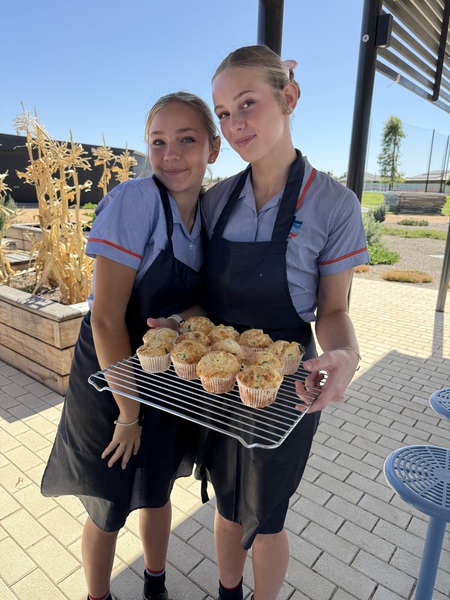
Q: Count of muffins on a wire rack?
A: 12